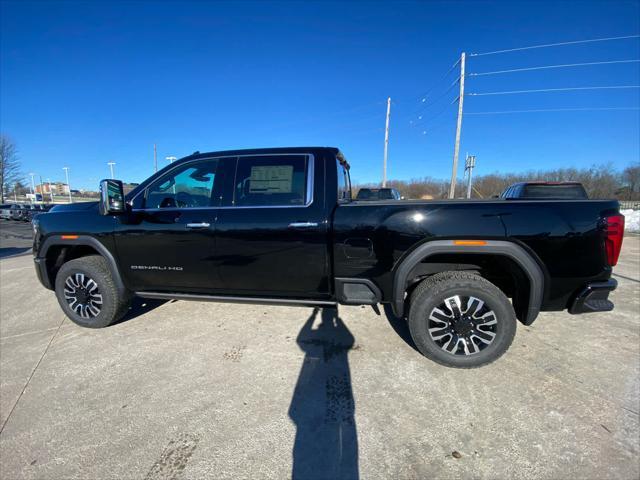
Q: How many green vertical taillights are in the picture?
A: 0